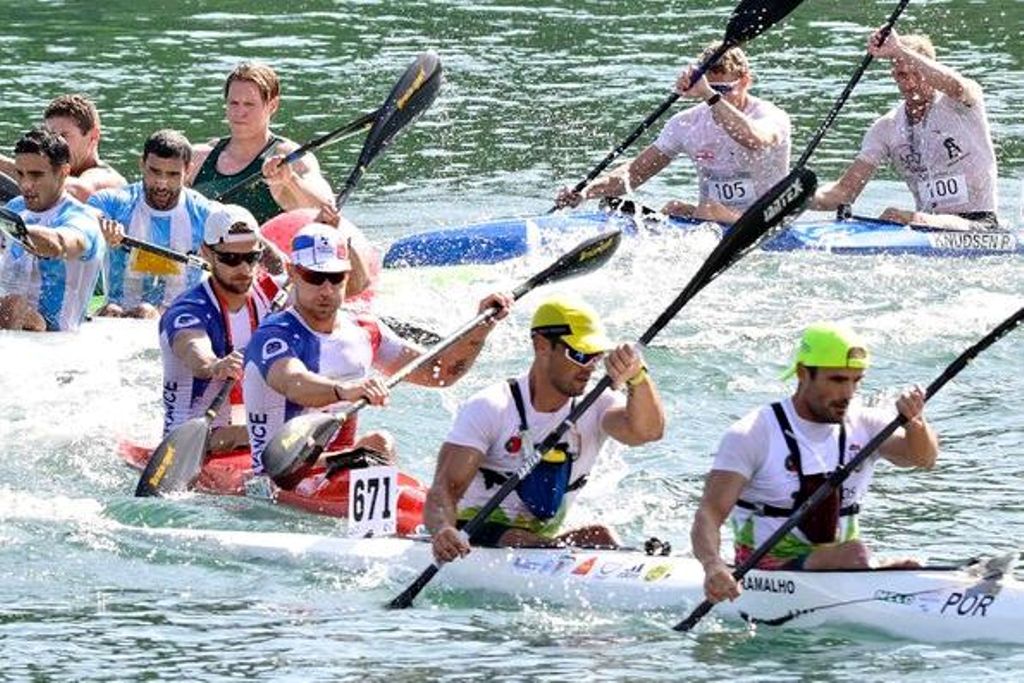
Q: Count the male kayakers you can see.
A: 10